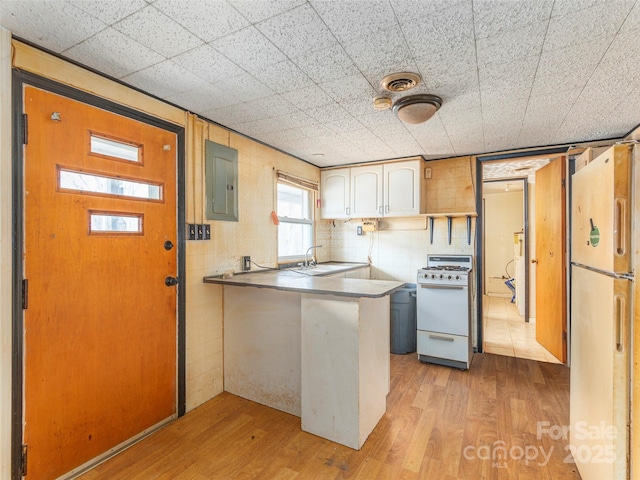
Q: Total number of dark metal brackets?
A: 3